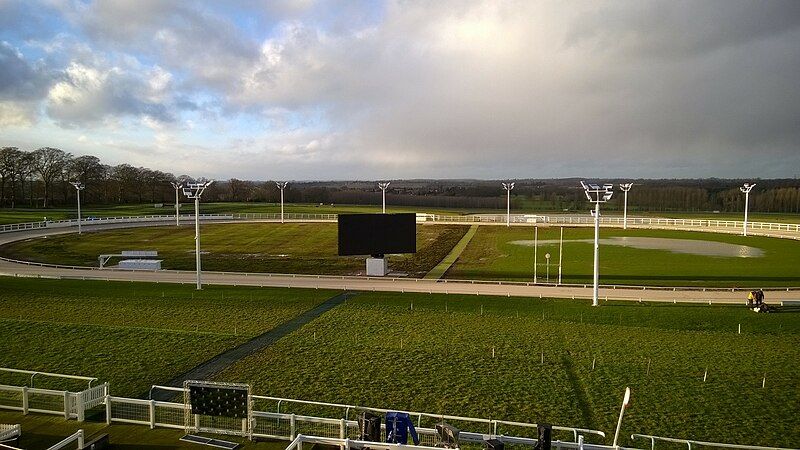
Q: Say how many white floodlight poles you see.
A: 9